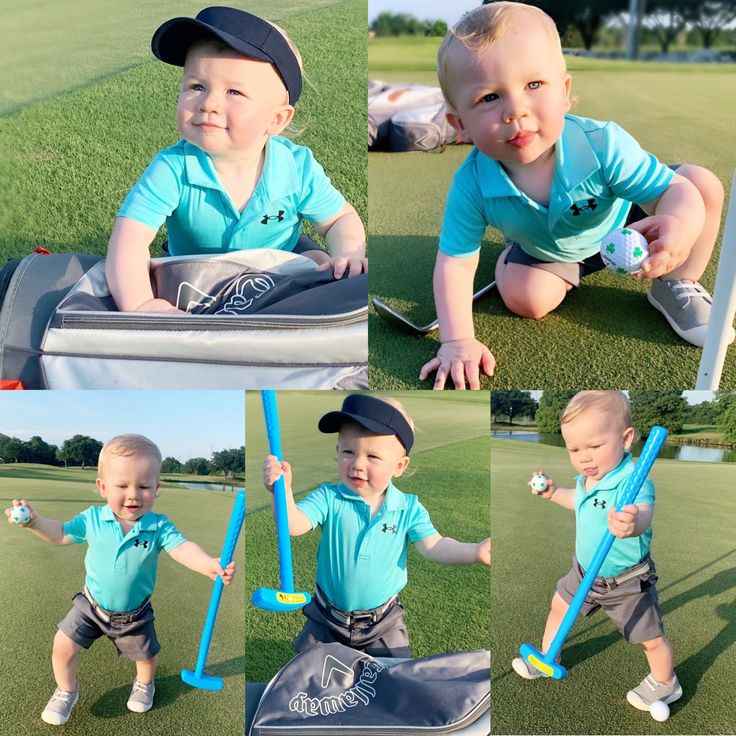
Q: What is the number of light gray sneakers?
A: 5